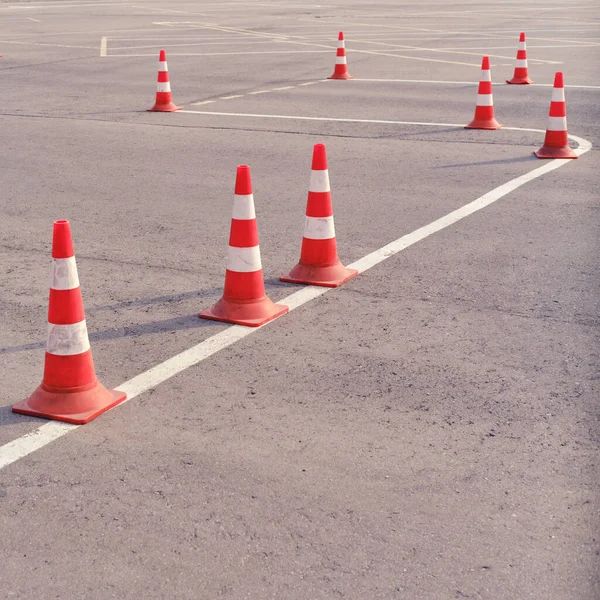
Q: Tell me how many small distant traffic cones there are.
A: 5